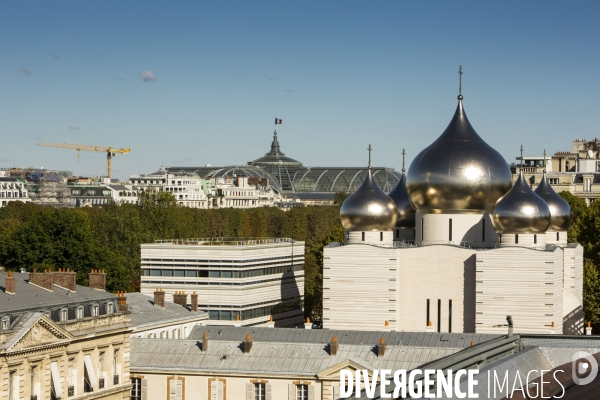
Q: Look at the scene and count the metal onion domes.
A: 5